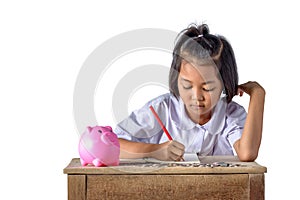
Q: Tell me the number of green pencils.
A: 0